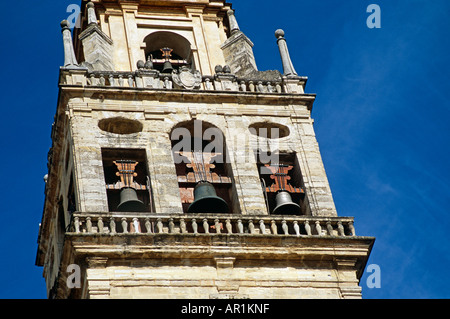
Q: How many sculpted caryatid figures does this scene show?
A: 0